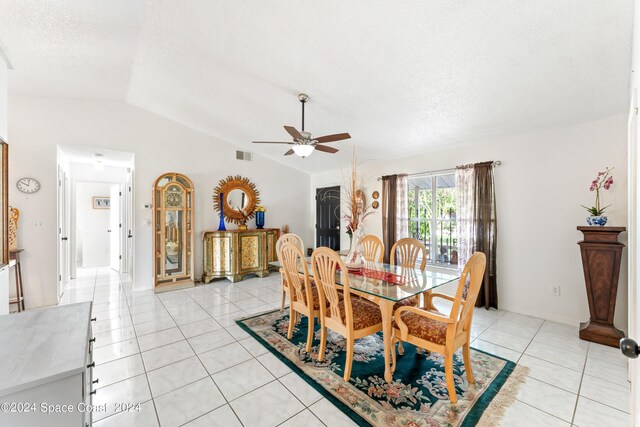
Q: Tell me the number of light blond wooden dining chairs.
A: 6